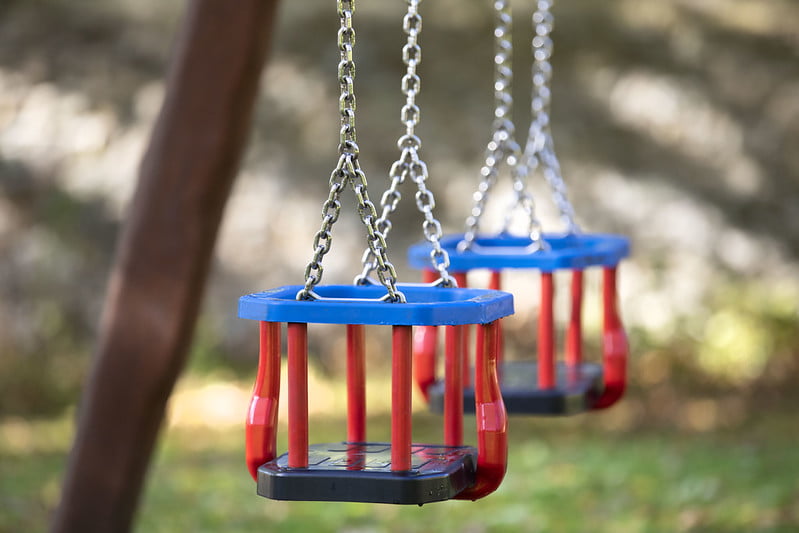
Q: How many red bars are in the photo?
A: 12